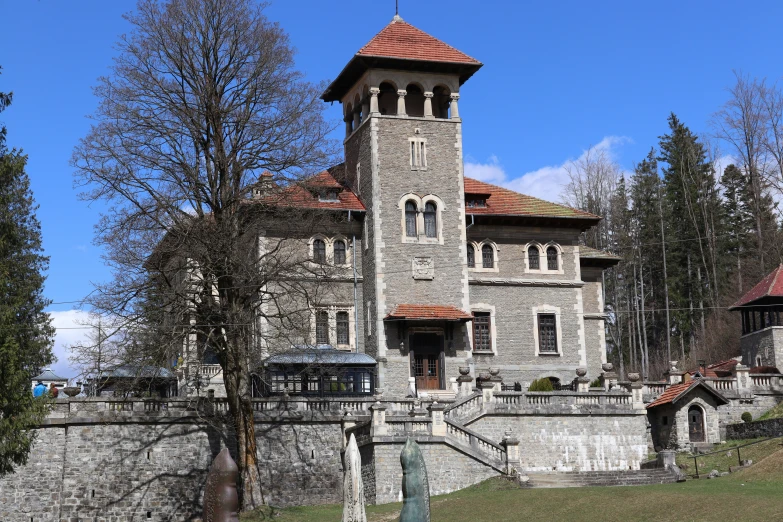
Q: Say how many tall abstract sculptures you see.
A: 3